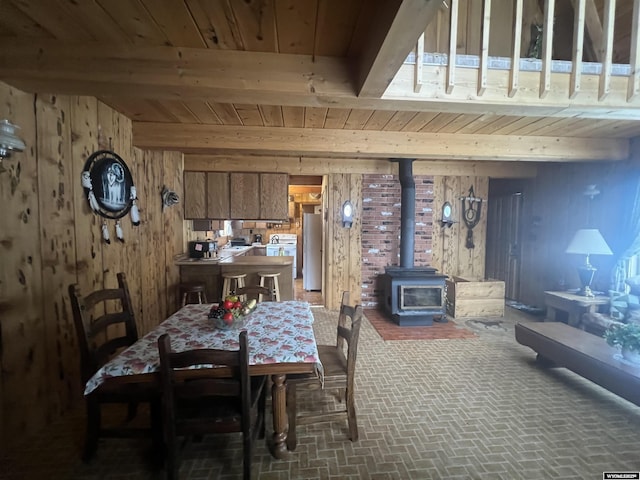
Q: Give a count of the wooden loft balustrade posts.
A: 8